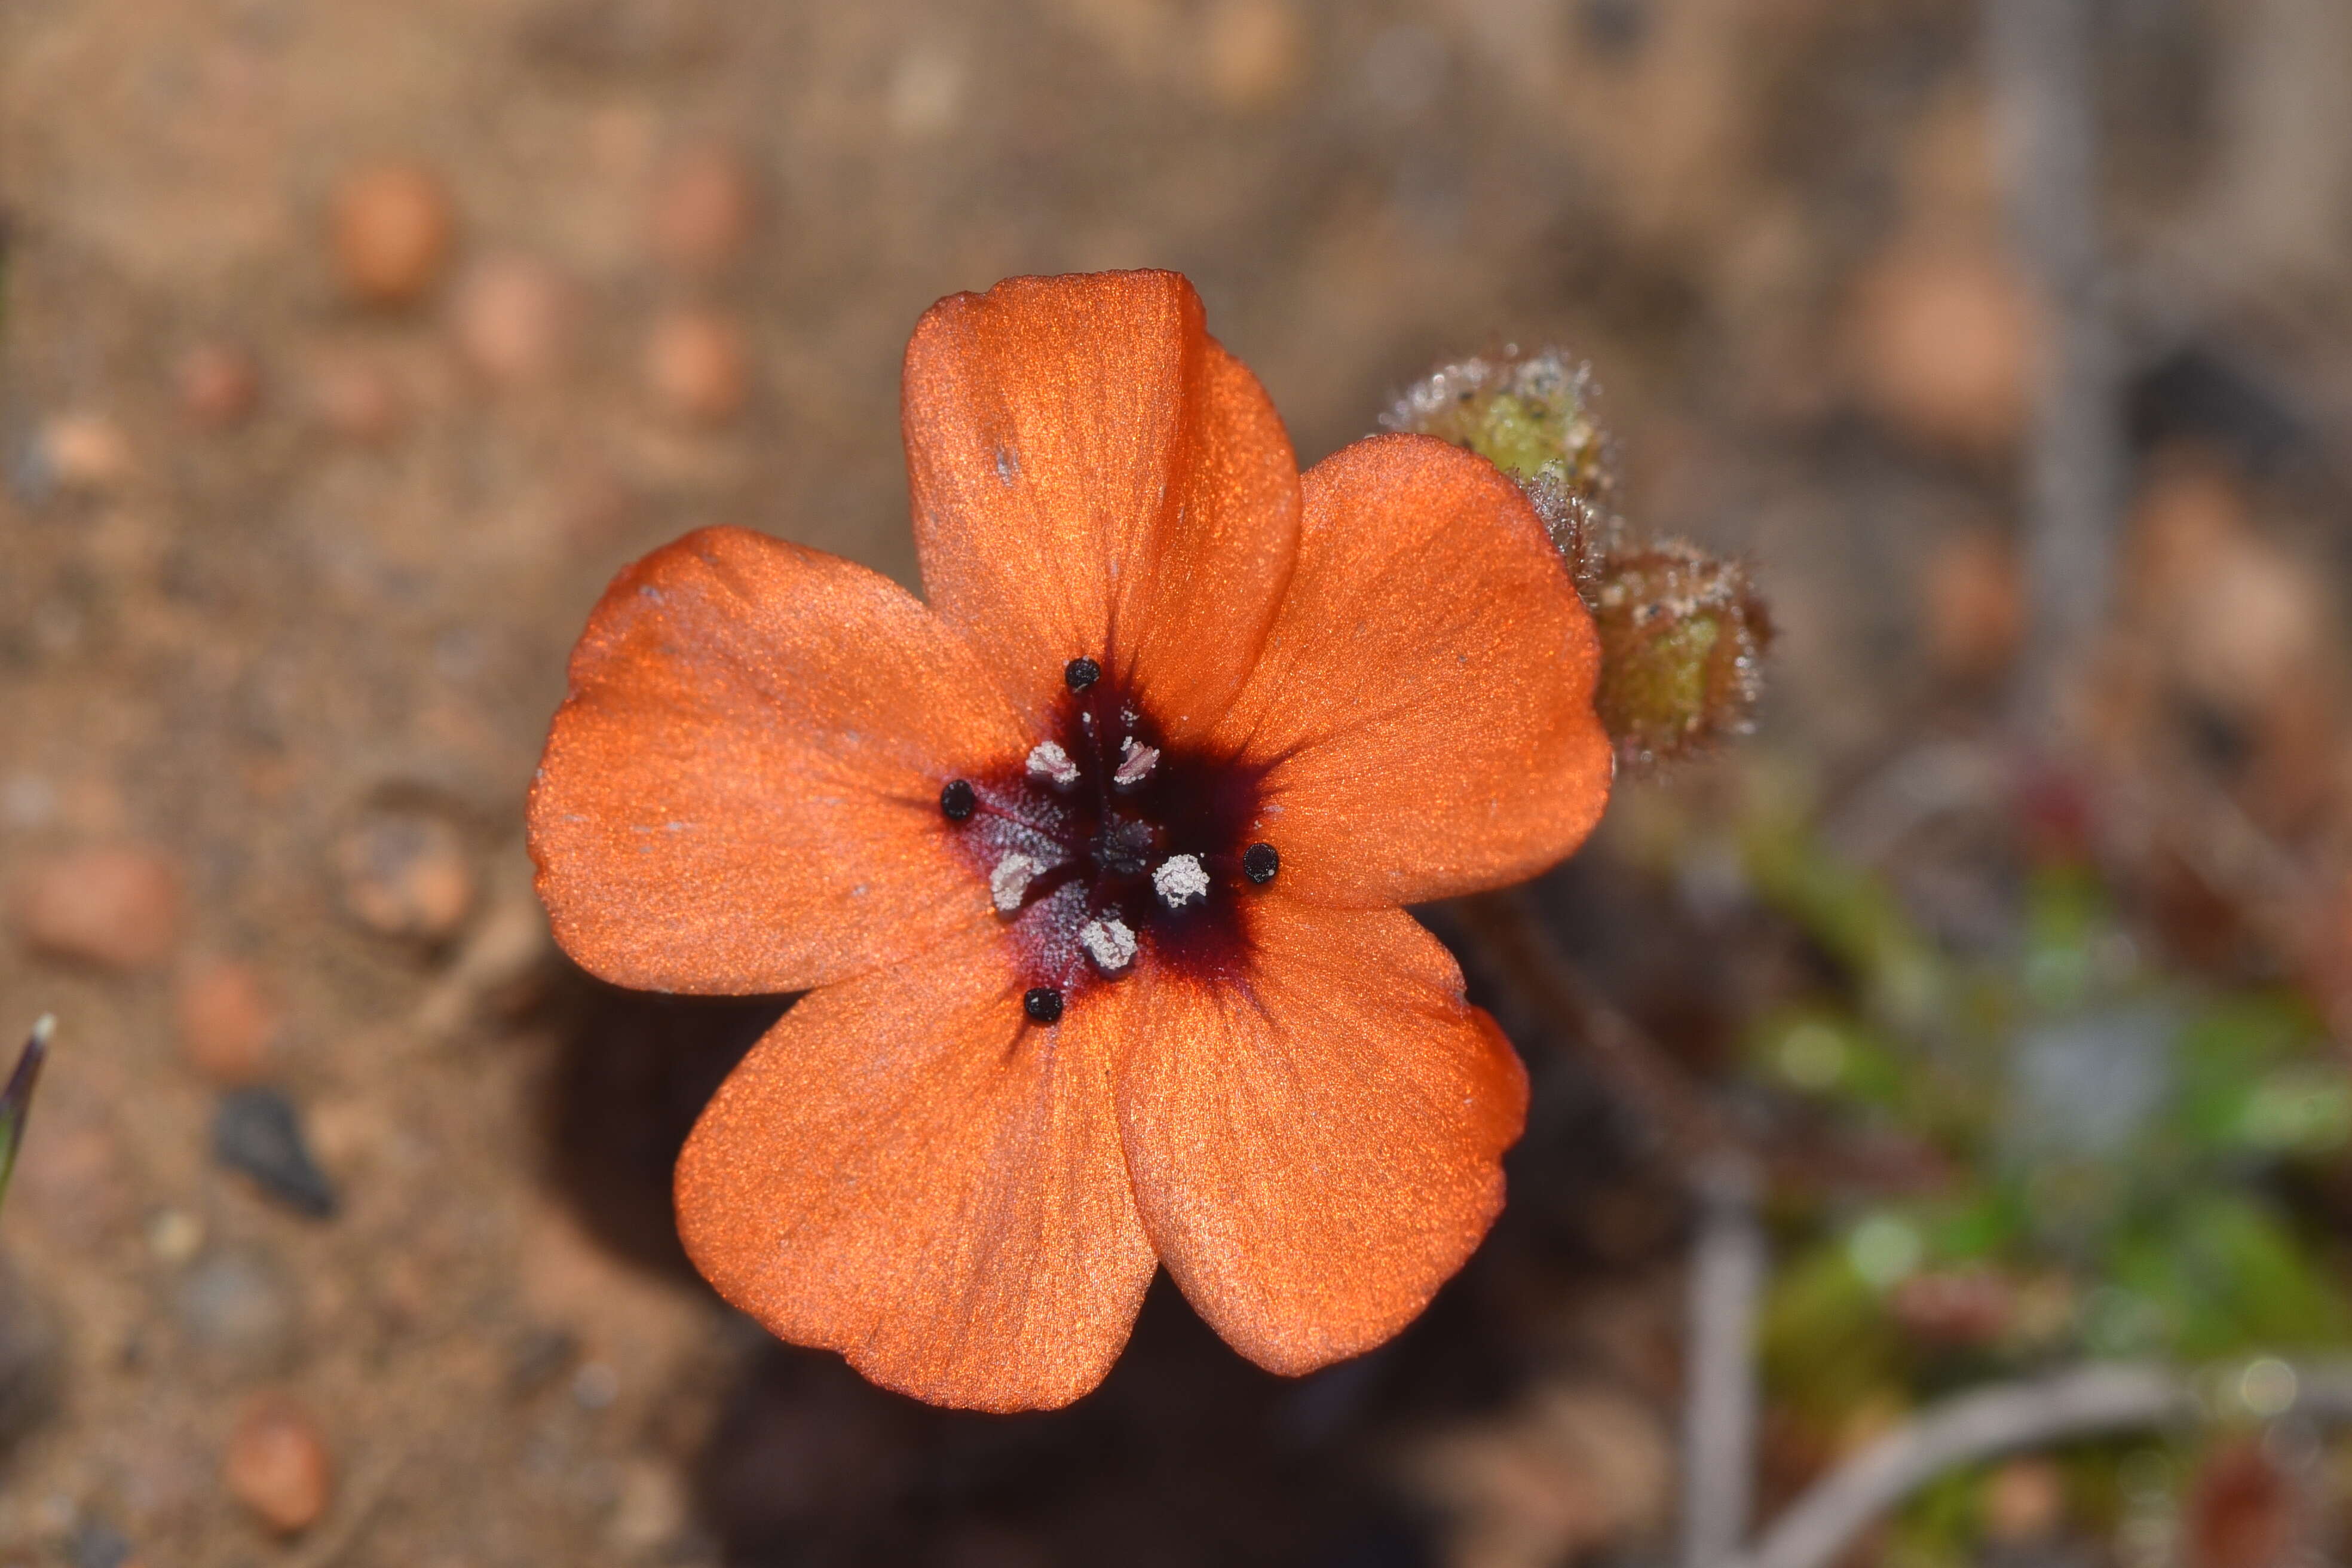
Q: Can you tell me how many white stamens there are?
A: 5